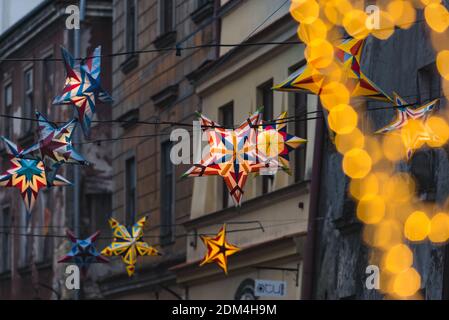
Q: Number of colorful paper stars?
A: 10